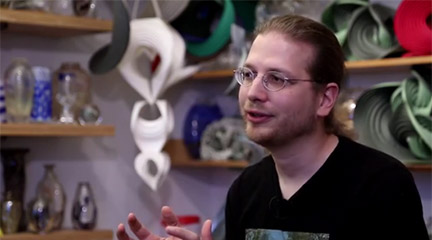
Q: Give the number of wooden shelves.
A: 5